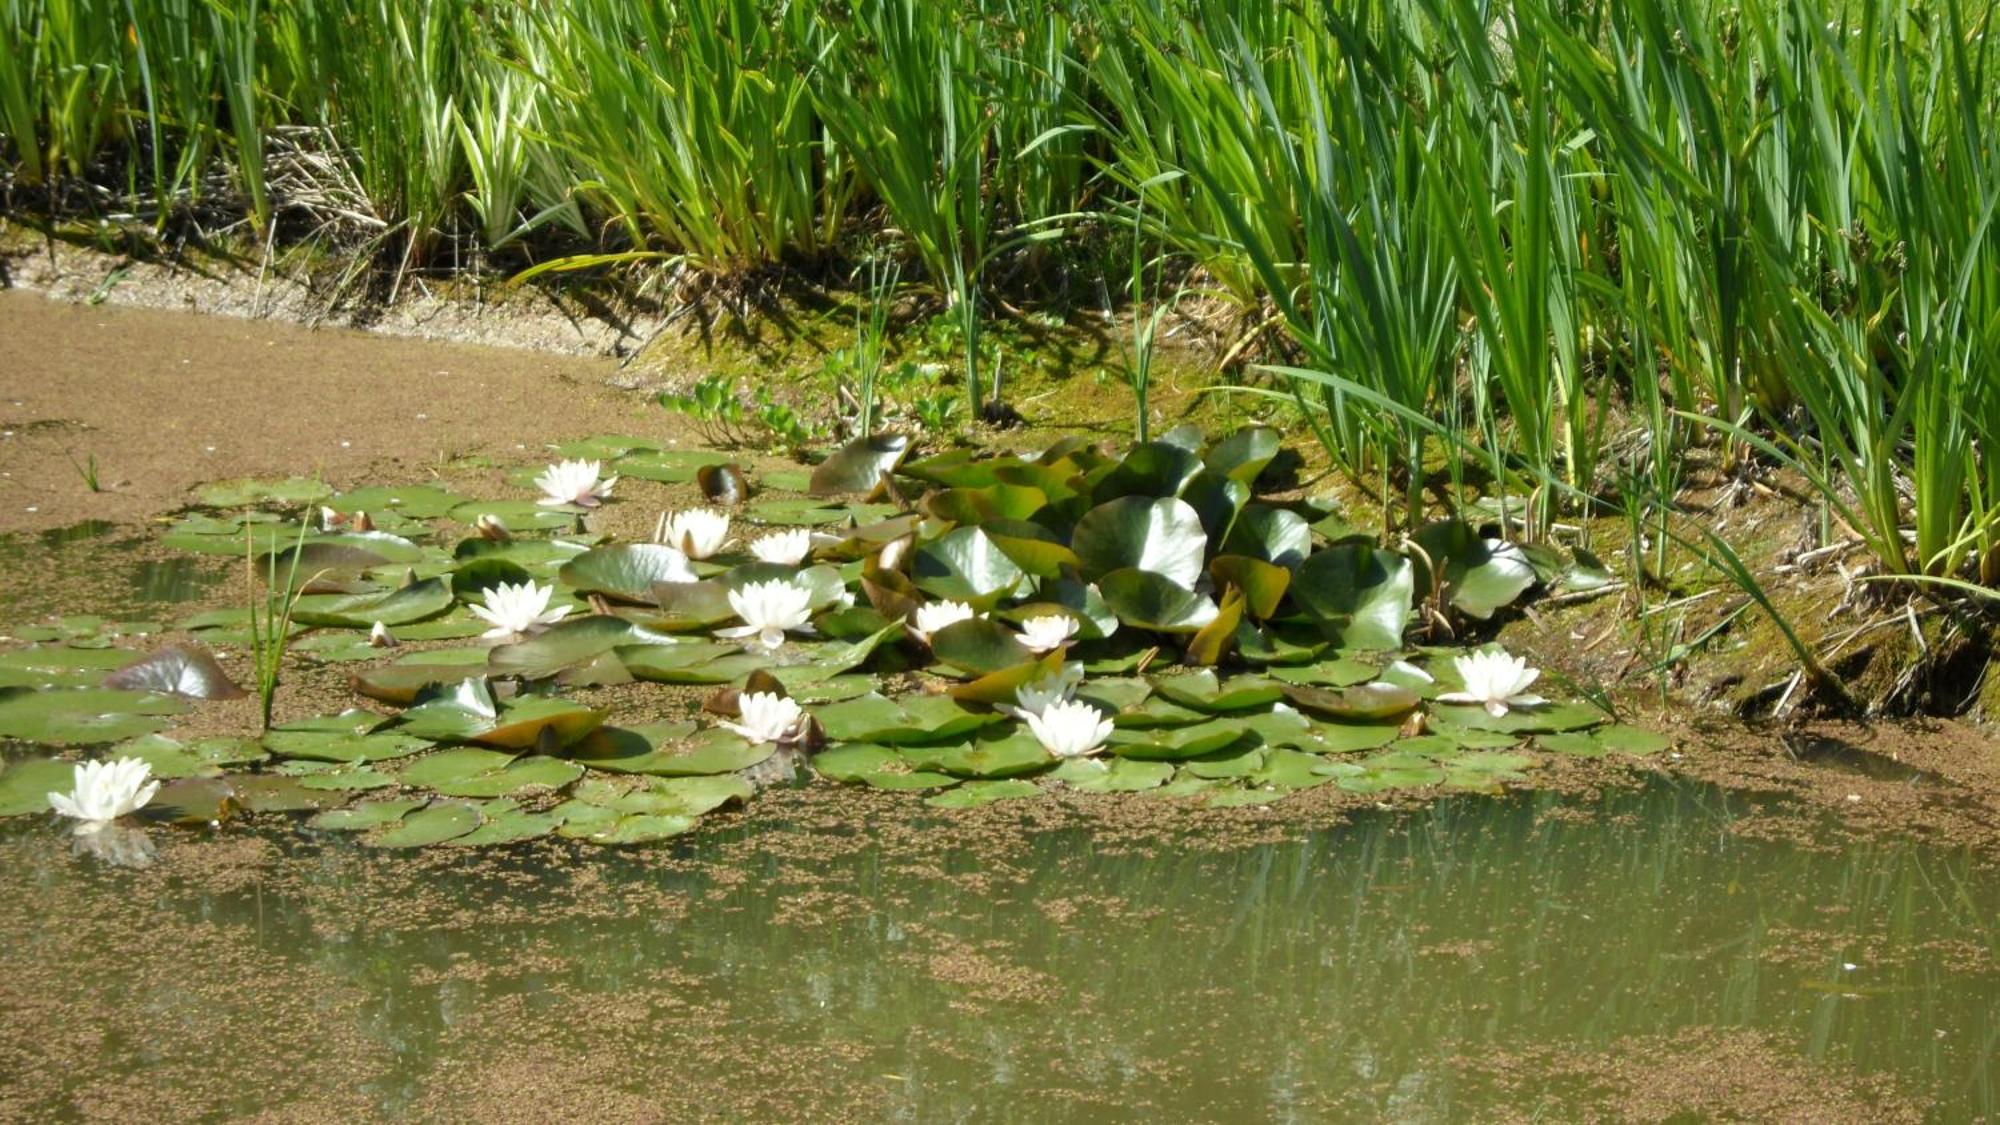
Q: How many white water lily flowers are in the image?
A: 12